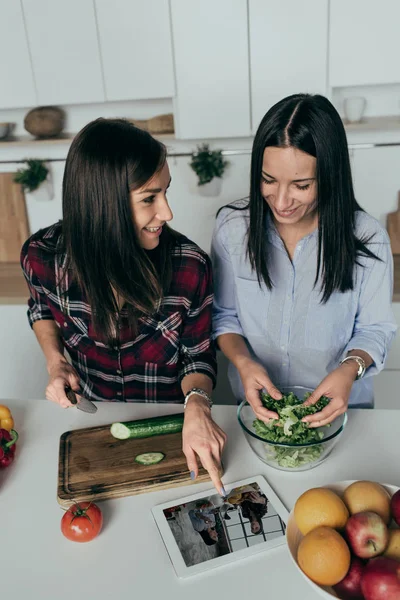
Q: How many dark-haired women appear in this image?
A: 2